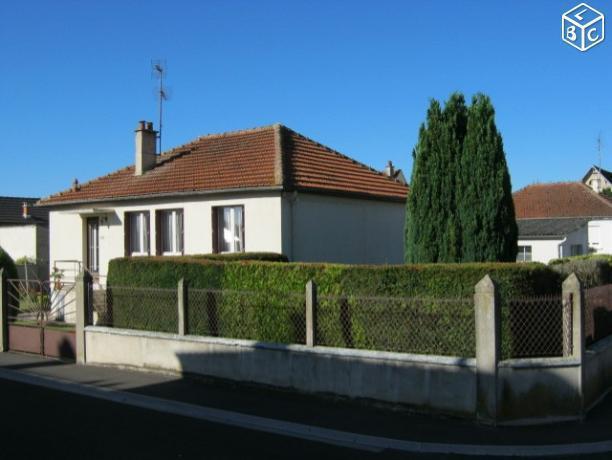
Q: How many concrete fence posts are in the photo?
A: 6